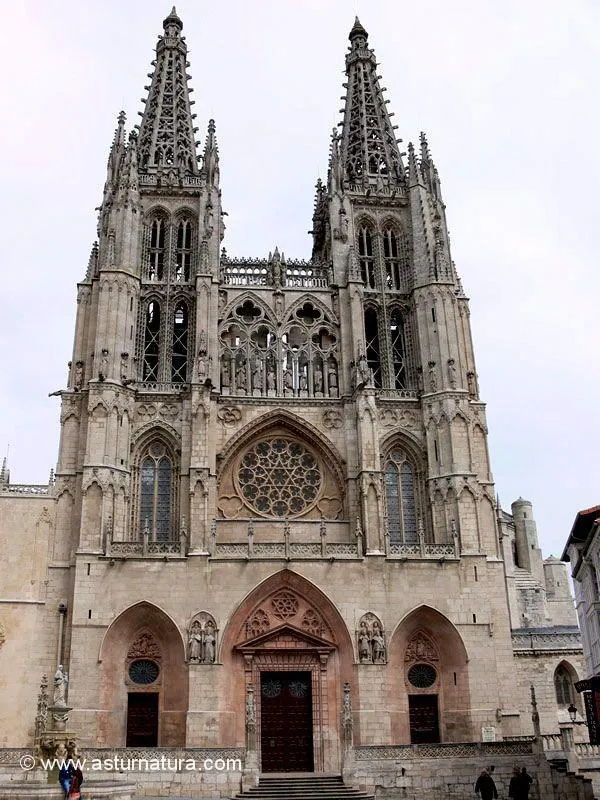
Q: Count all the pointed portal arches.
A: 3